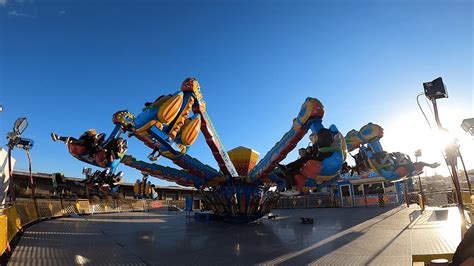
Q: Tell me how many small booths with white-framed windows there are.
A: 1